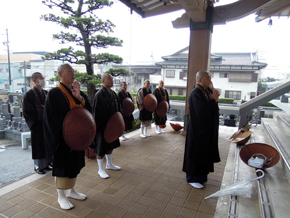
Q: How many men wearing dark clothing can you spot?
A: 7